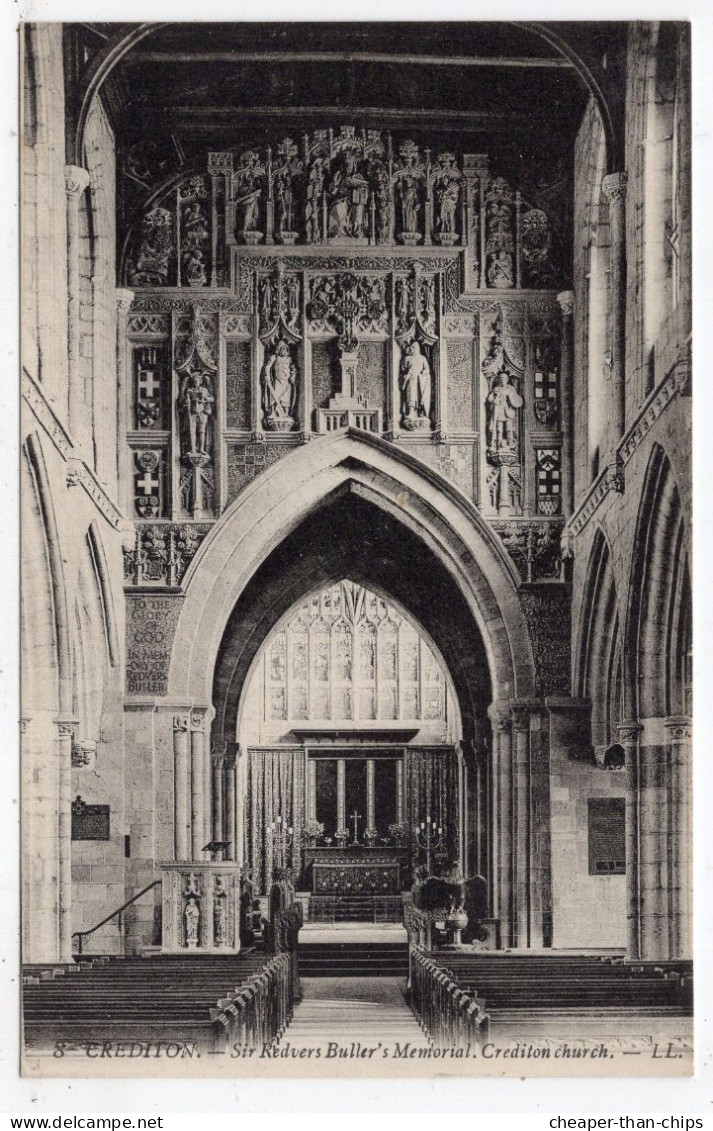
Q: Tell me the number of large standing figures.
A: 4